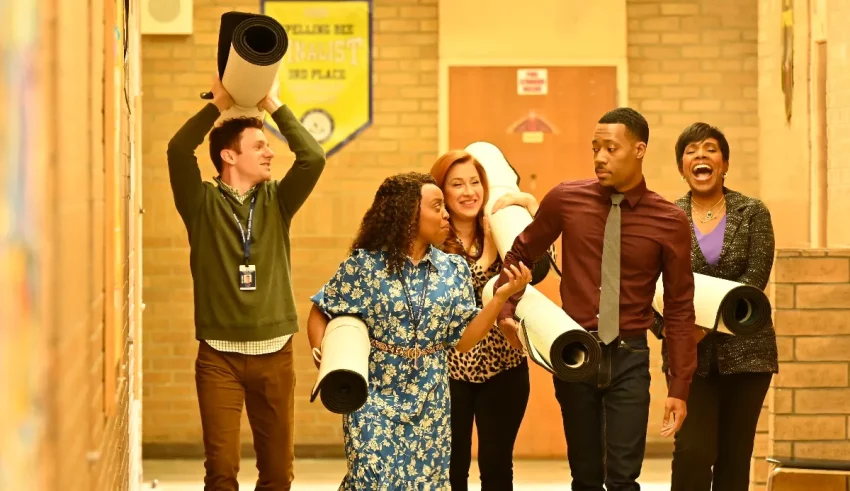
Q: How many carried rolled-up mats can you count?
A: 5